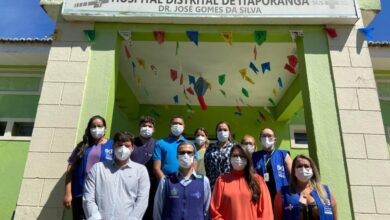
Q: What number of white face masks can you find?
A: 11